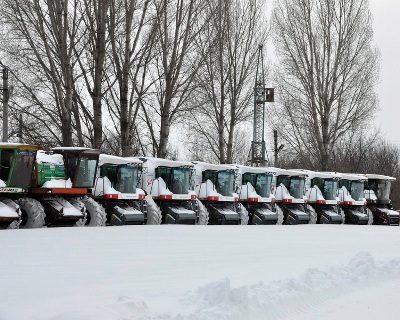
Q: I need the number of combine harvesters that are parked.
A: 10